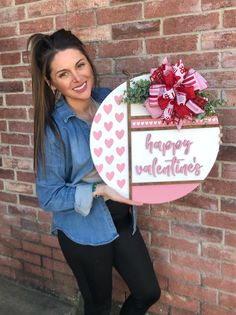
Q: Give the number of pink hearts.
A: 15